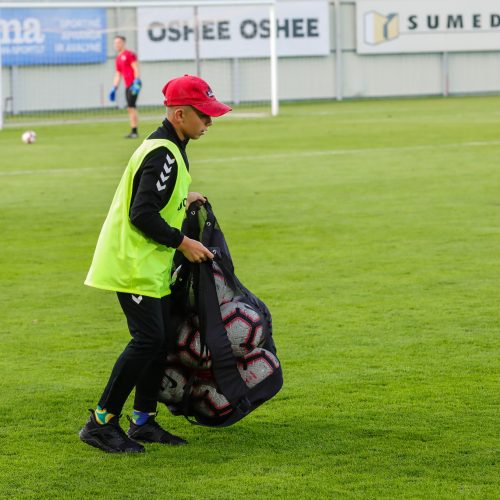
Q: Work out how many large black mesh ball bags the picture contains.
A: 1